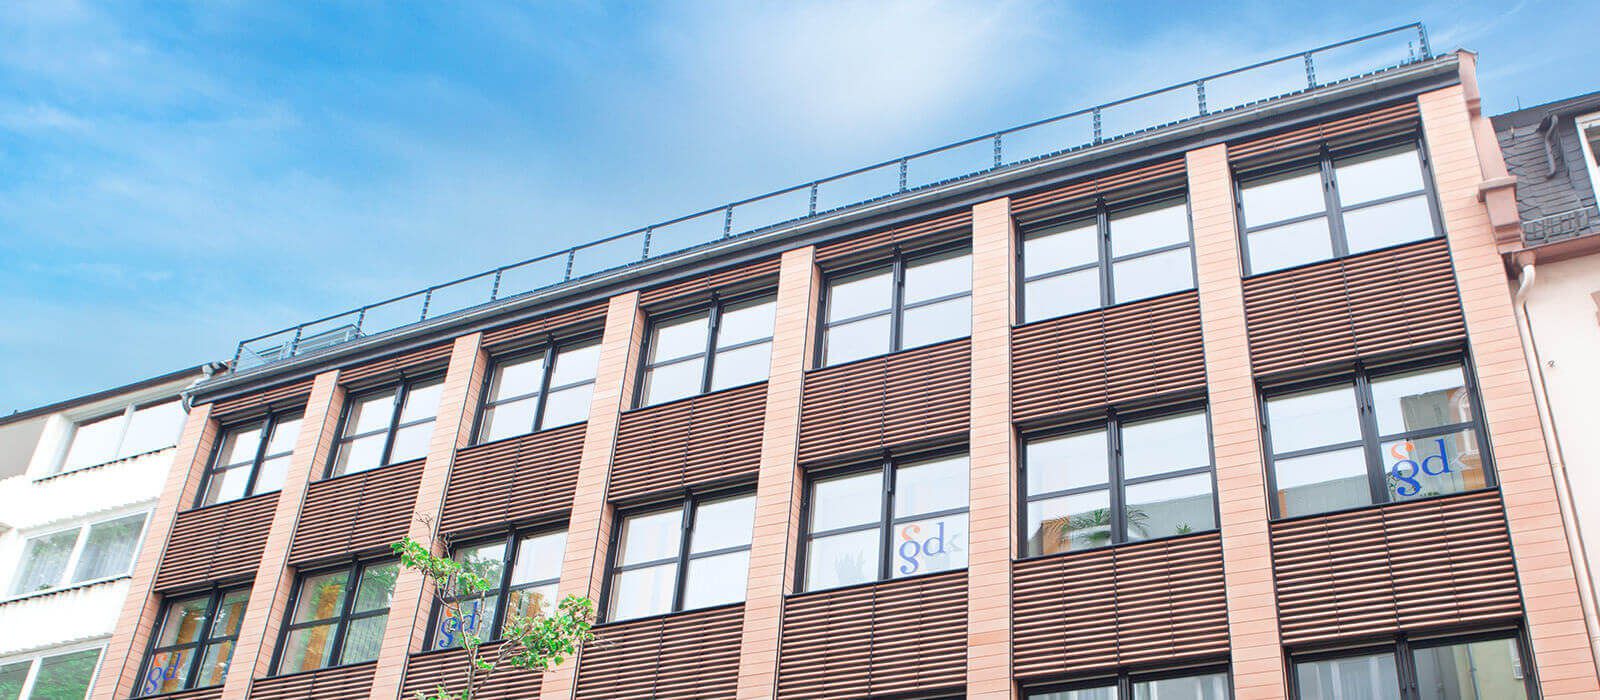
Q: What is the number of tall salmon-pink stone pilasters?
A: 8